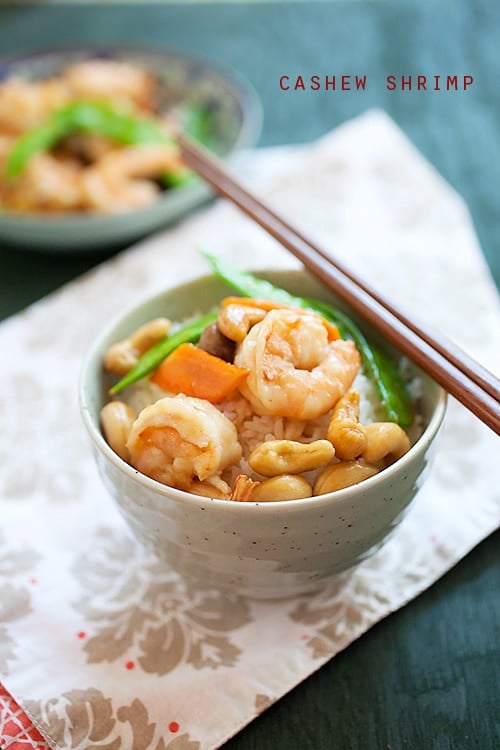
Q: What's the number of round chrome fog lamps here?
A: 0